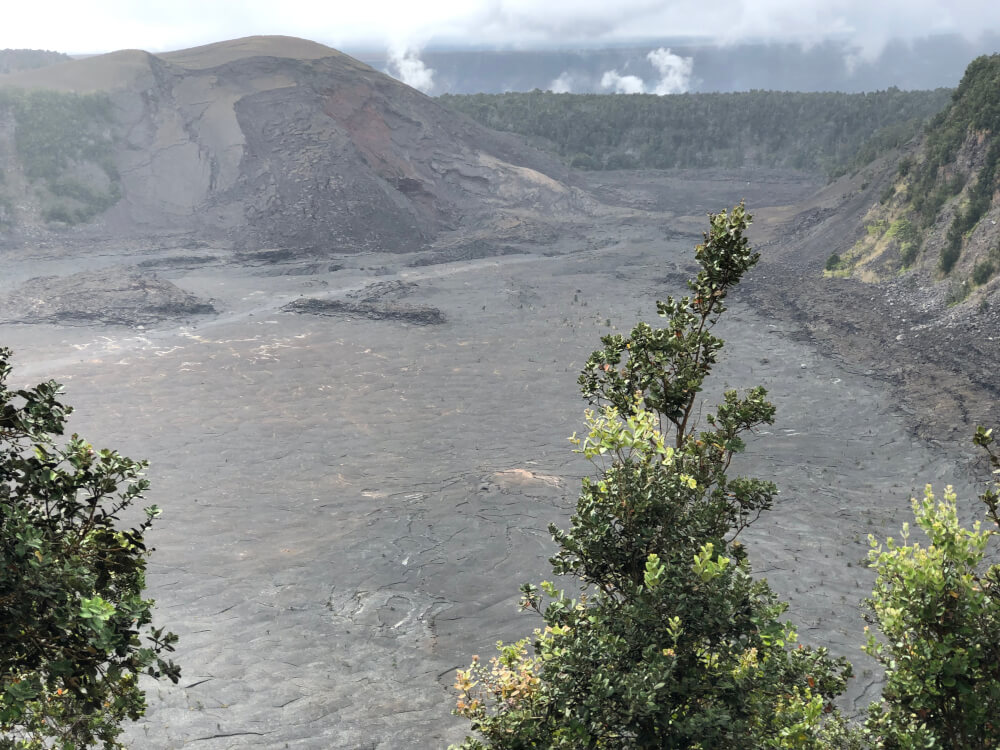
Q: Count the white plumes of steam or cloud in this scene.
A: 4